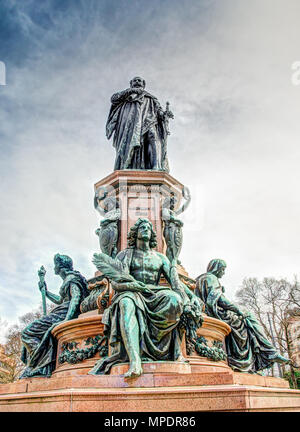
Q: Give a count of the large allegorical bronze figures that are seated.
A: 3